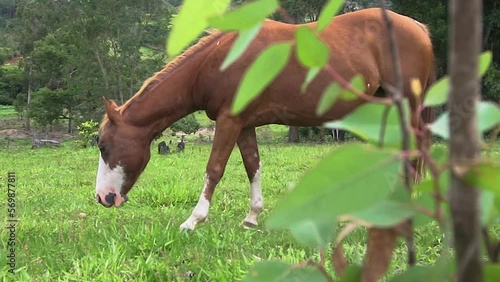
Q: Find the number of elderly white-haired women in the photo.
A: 0